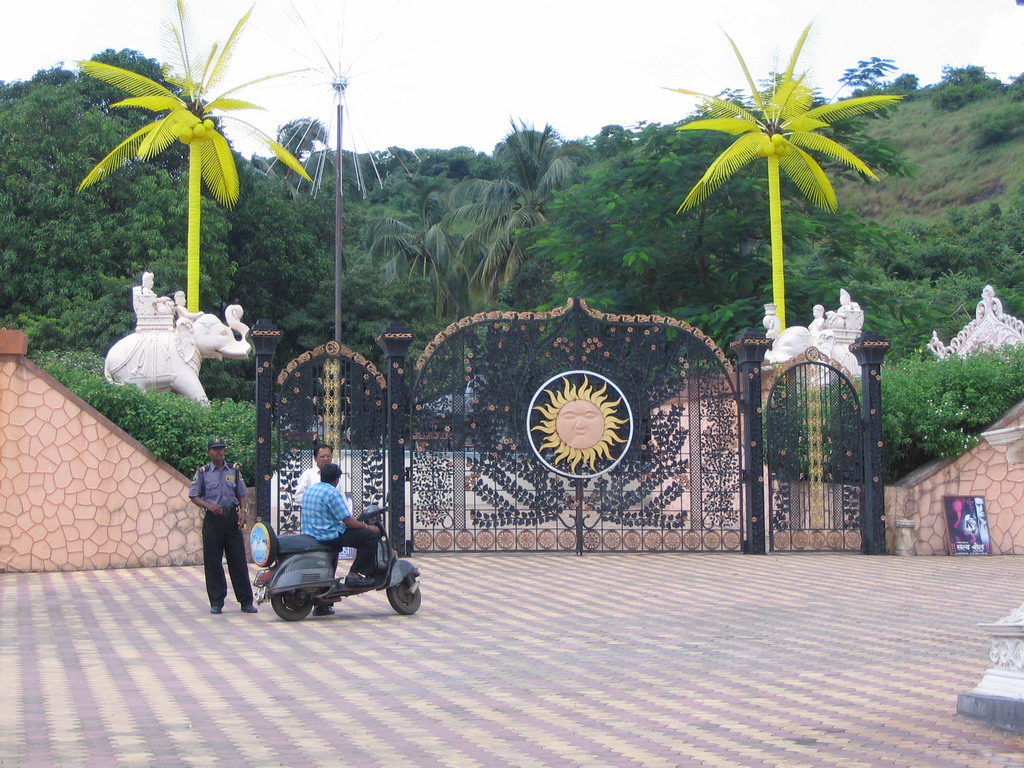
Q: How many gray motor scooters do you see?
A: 1